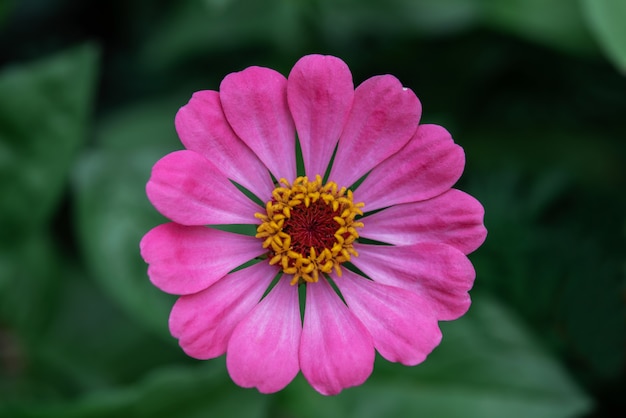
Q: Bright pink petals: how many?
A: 13